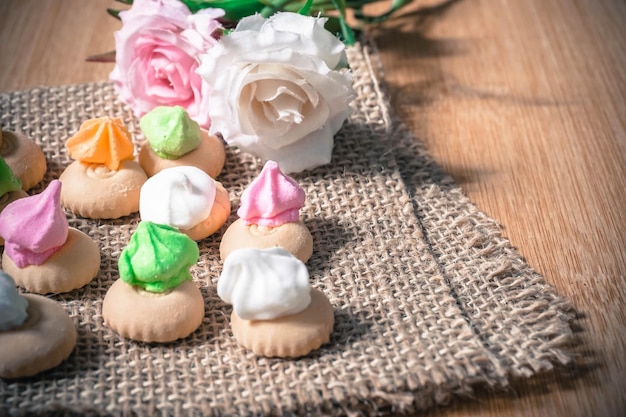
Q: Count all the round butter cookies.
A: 10